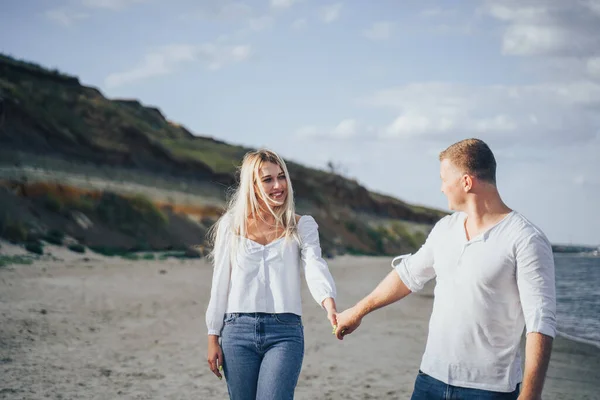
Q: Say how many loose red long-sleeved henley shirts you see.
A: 0